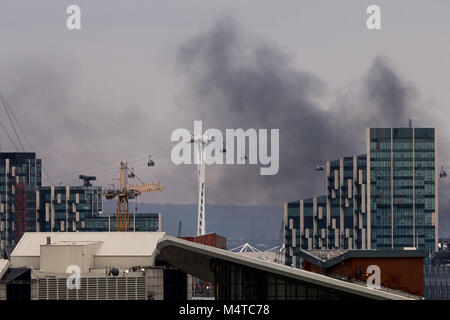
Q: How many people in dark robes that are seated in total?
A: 0